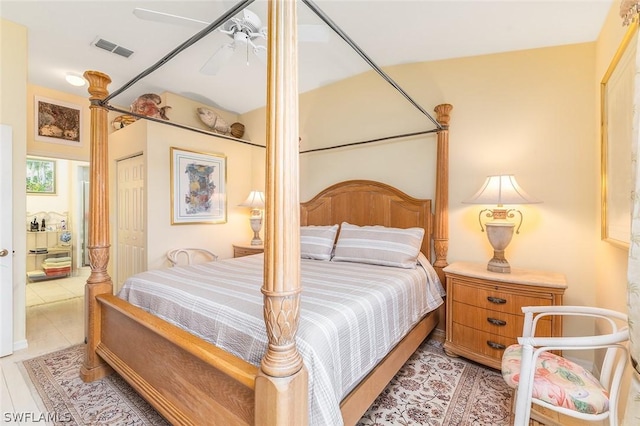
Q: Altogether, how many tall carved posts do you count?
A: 3